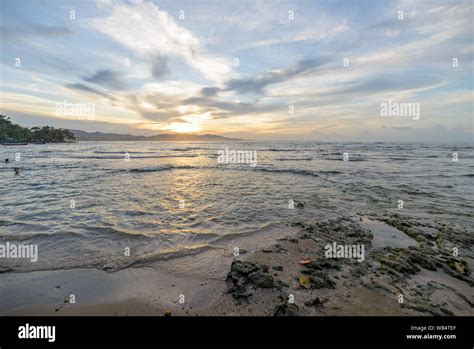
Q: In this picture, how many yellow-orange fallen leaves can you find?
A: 2